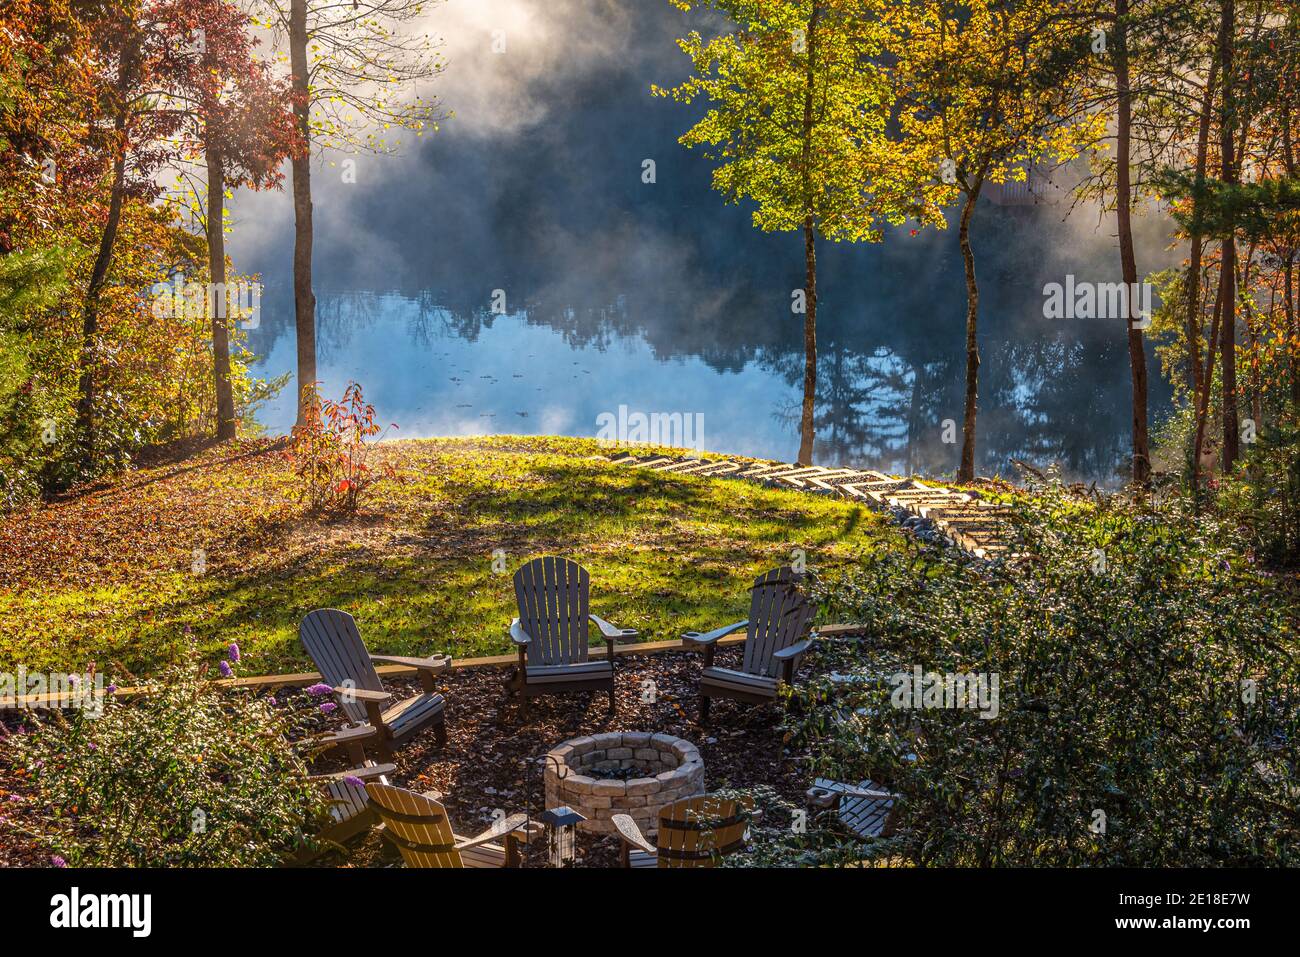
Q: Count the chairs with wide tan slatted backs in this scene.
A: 2